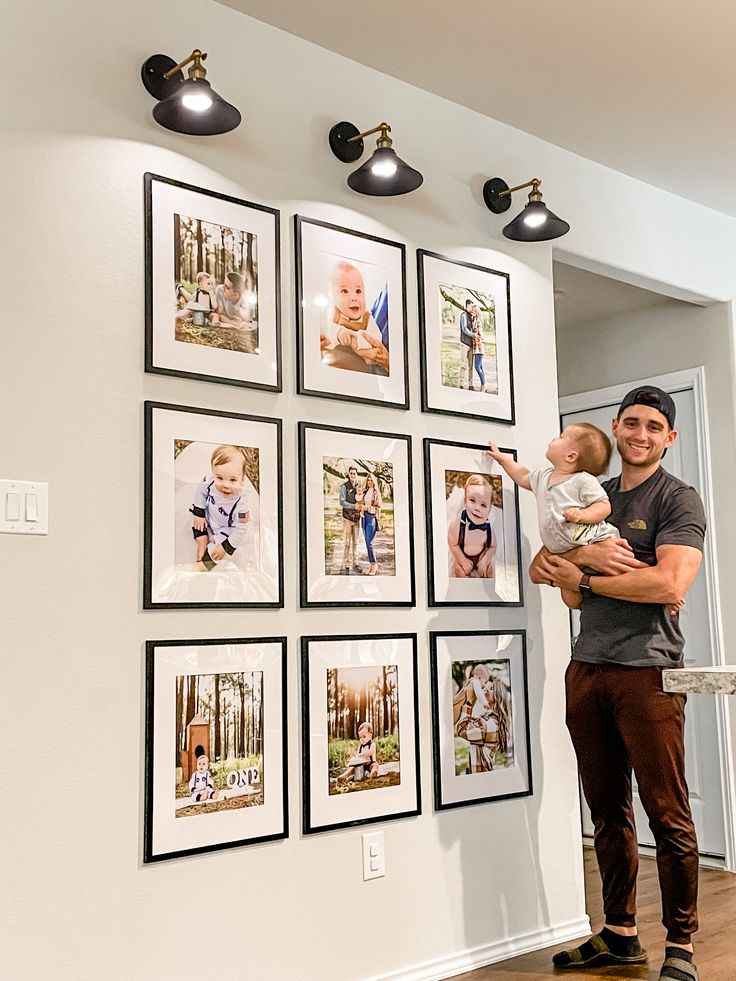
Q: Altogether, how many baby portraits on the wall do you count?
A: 5